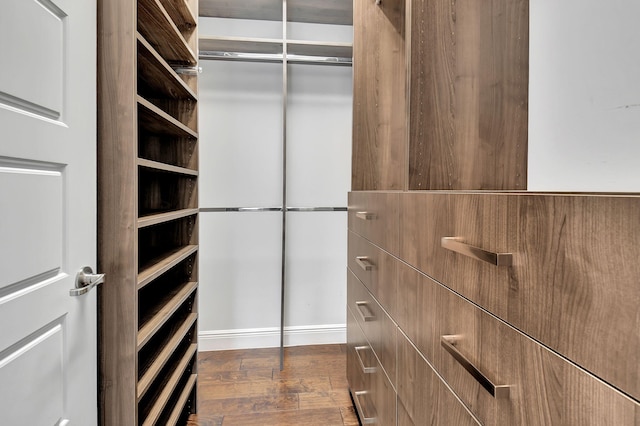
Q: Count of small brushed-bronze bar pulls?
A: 5